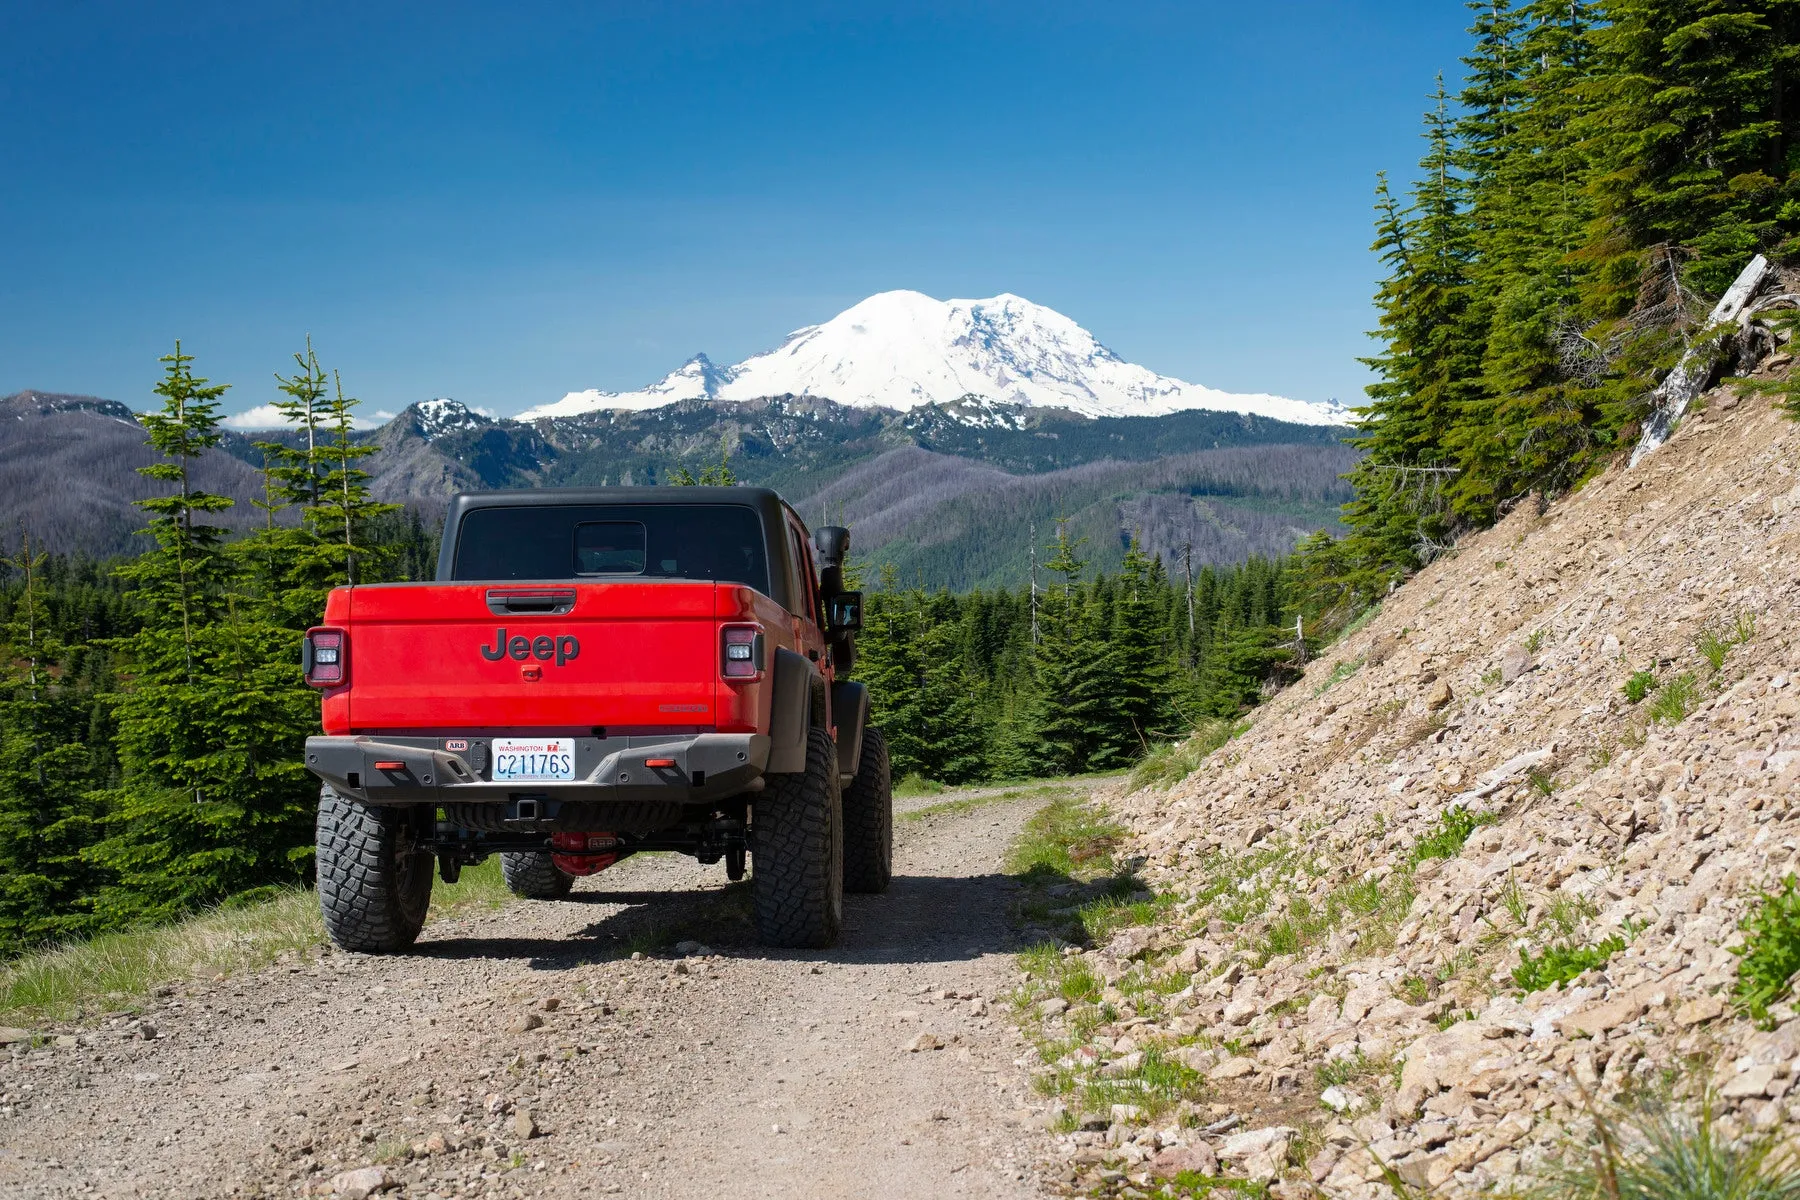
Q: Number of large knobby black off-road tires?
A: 4